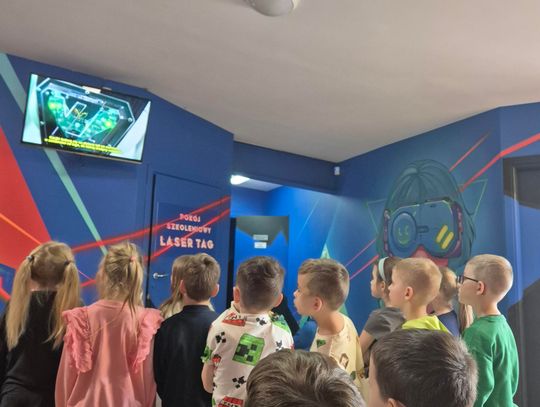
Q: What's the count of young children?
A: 12